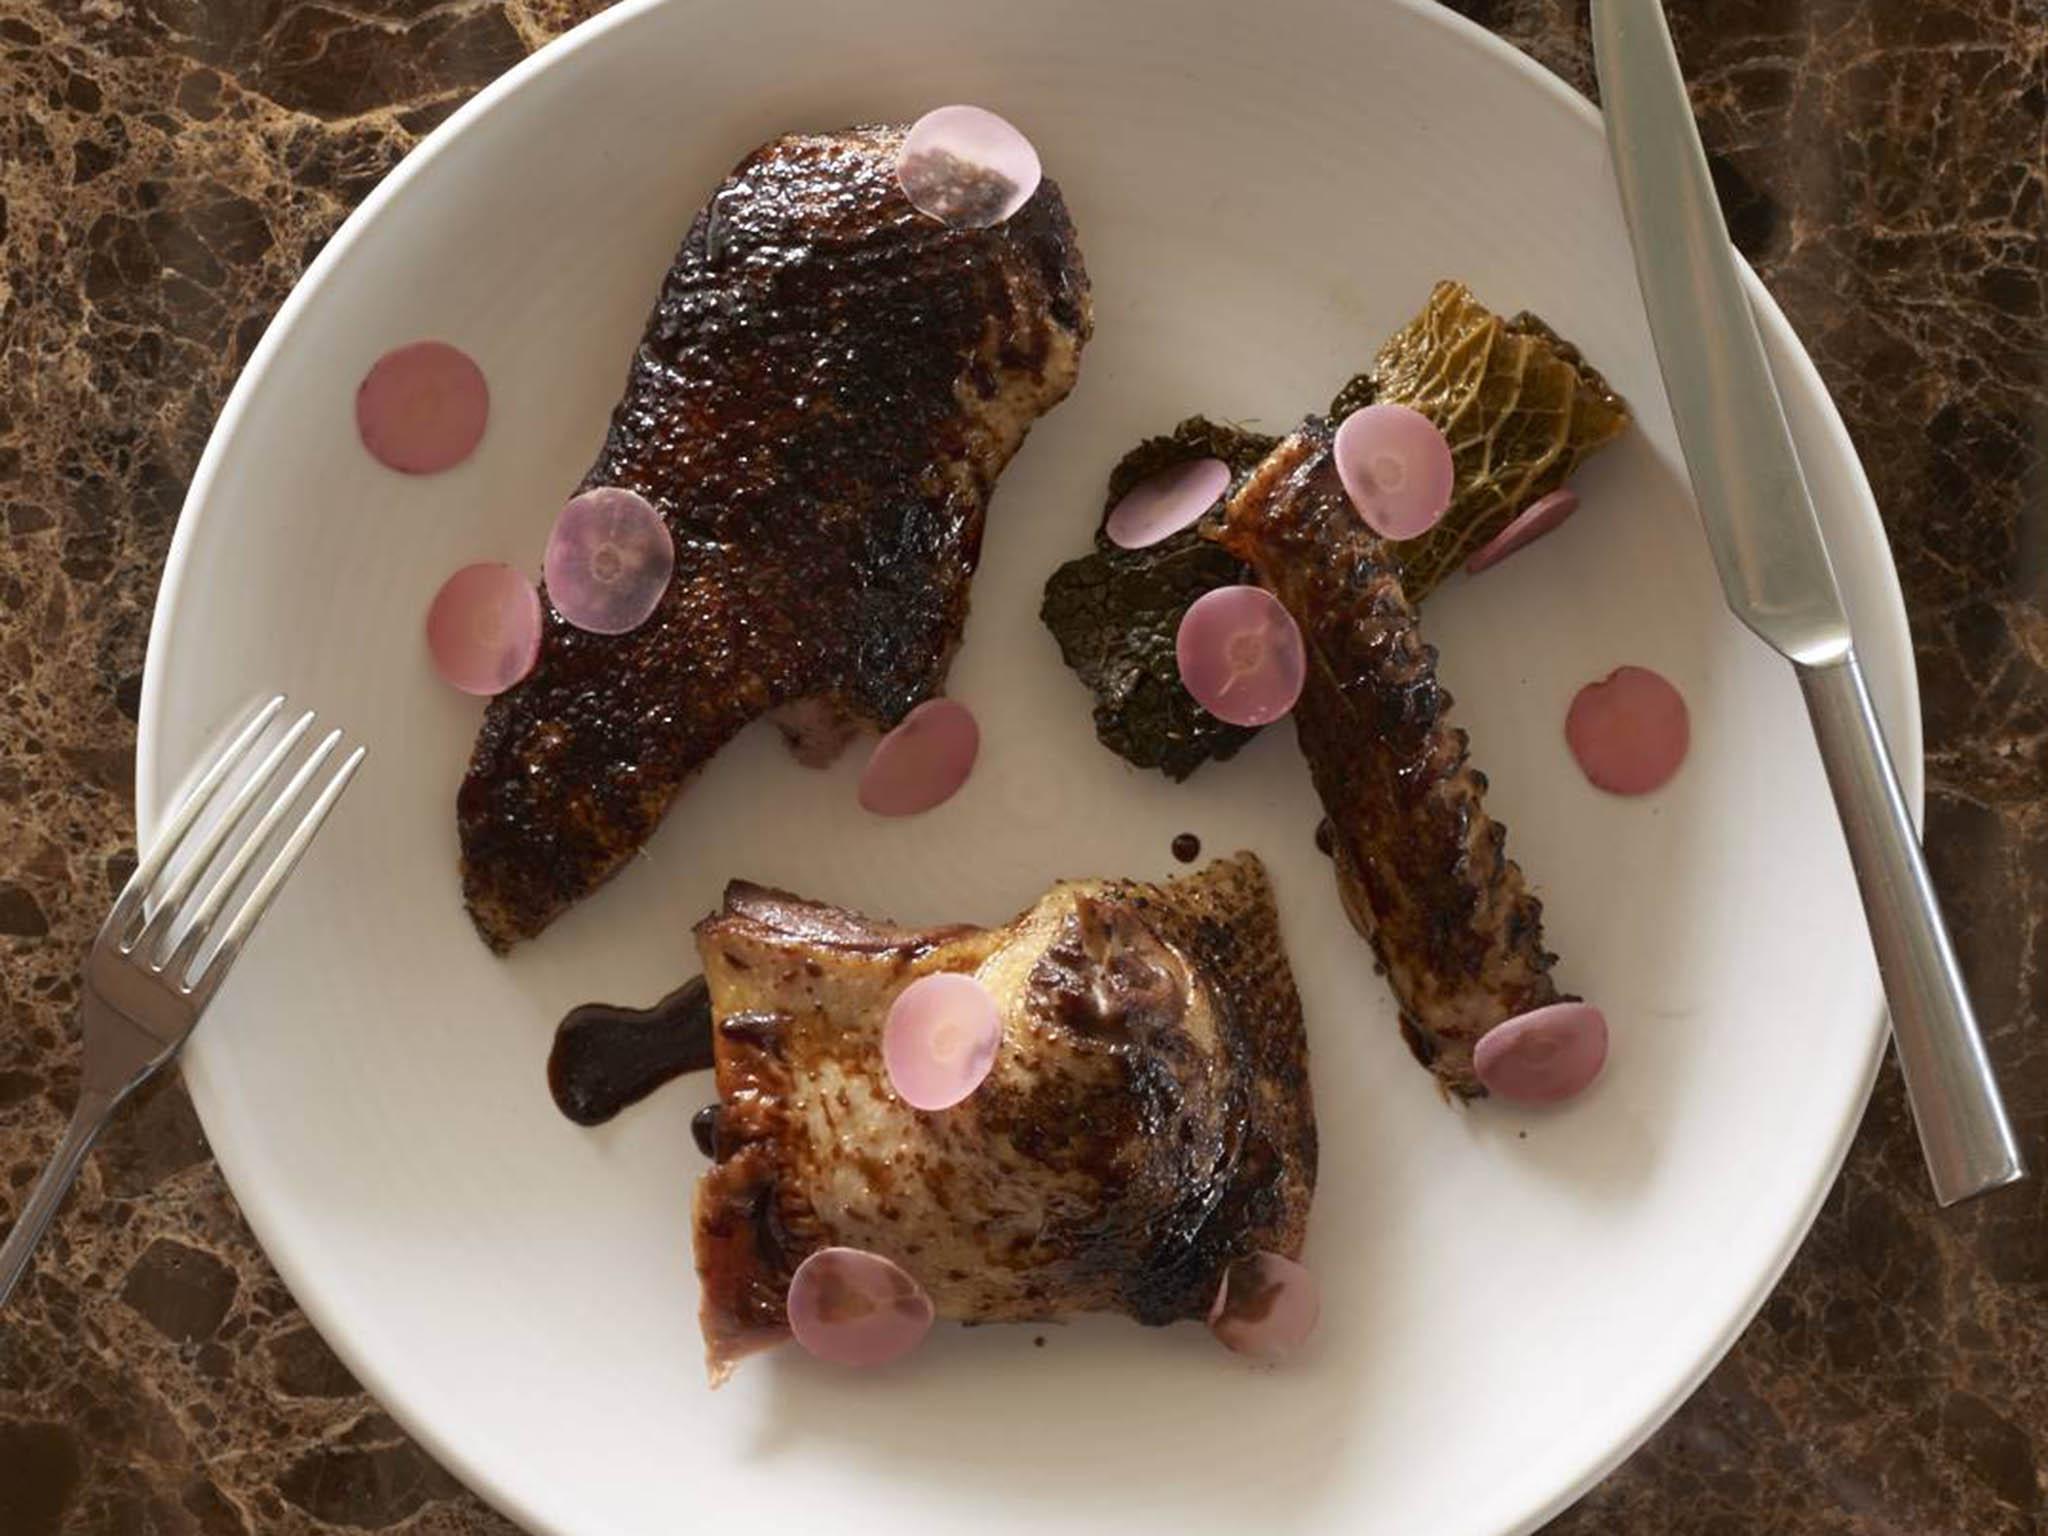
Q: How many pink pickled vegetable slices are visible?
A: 14